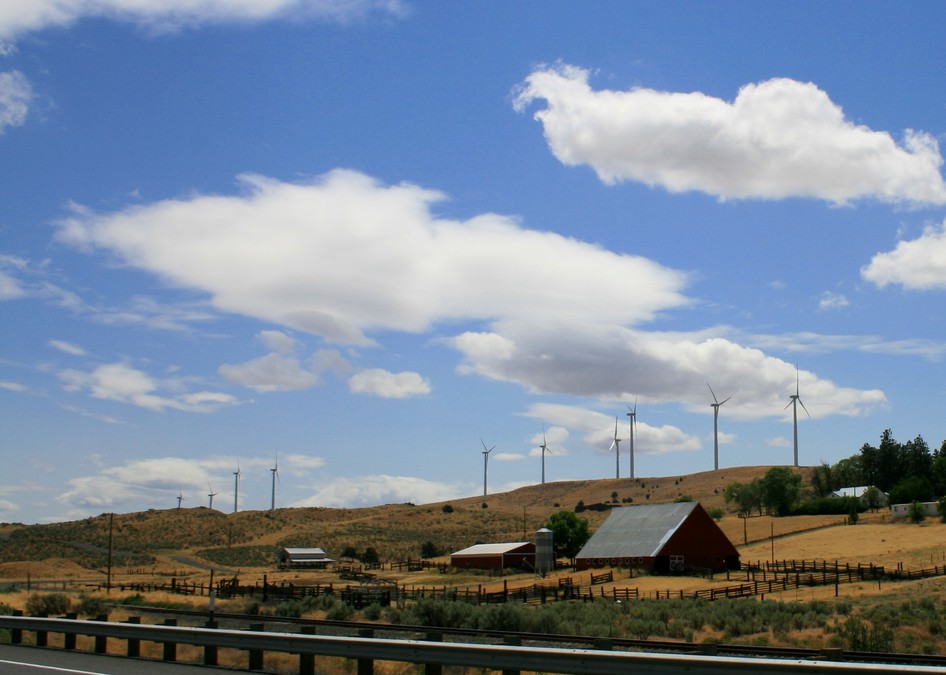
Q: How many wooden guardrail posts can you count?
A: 15